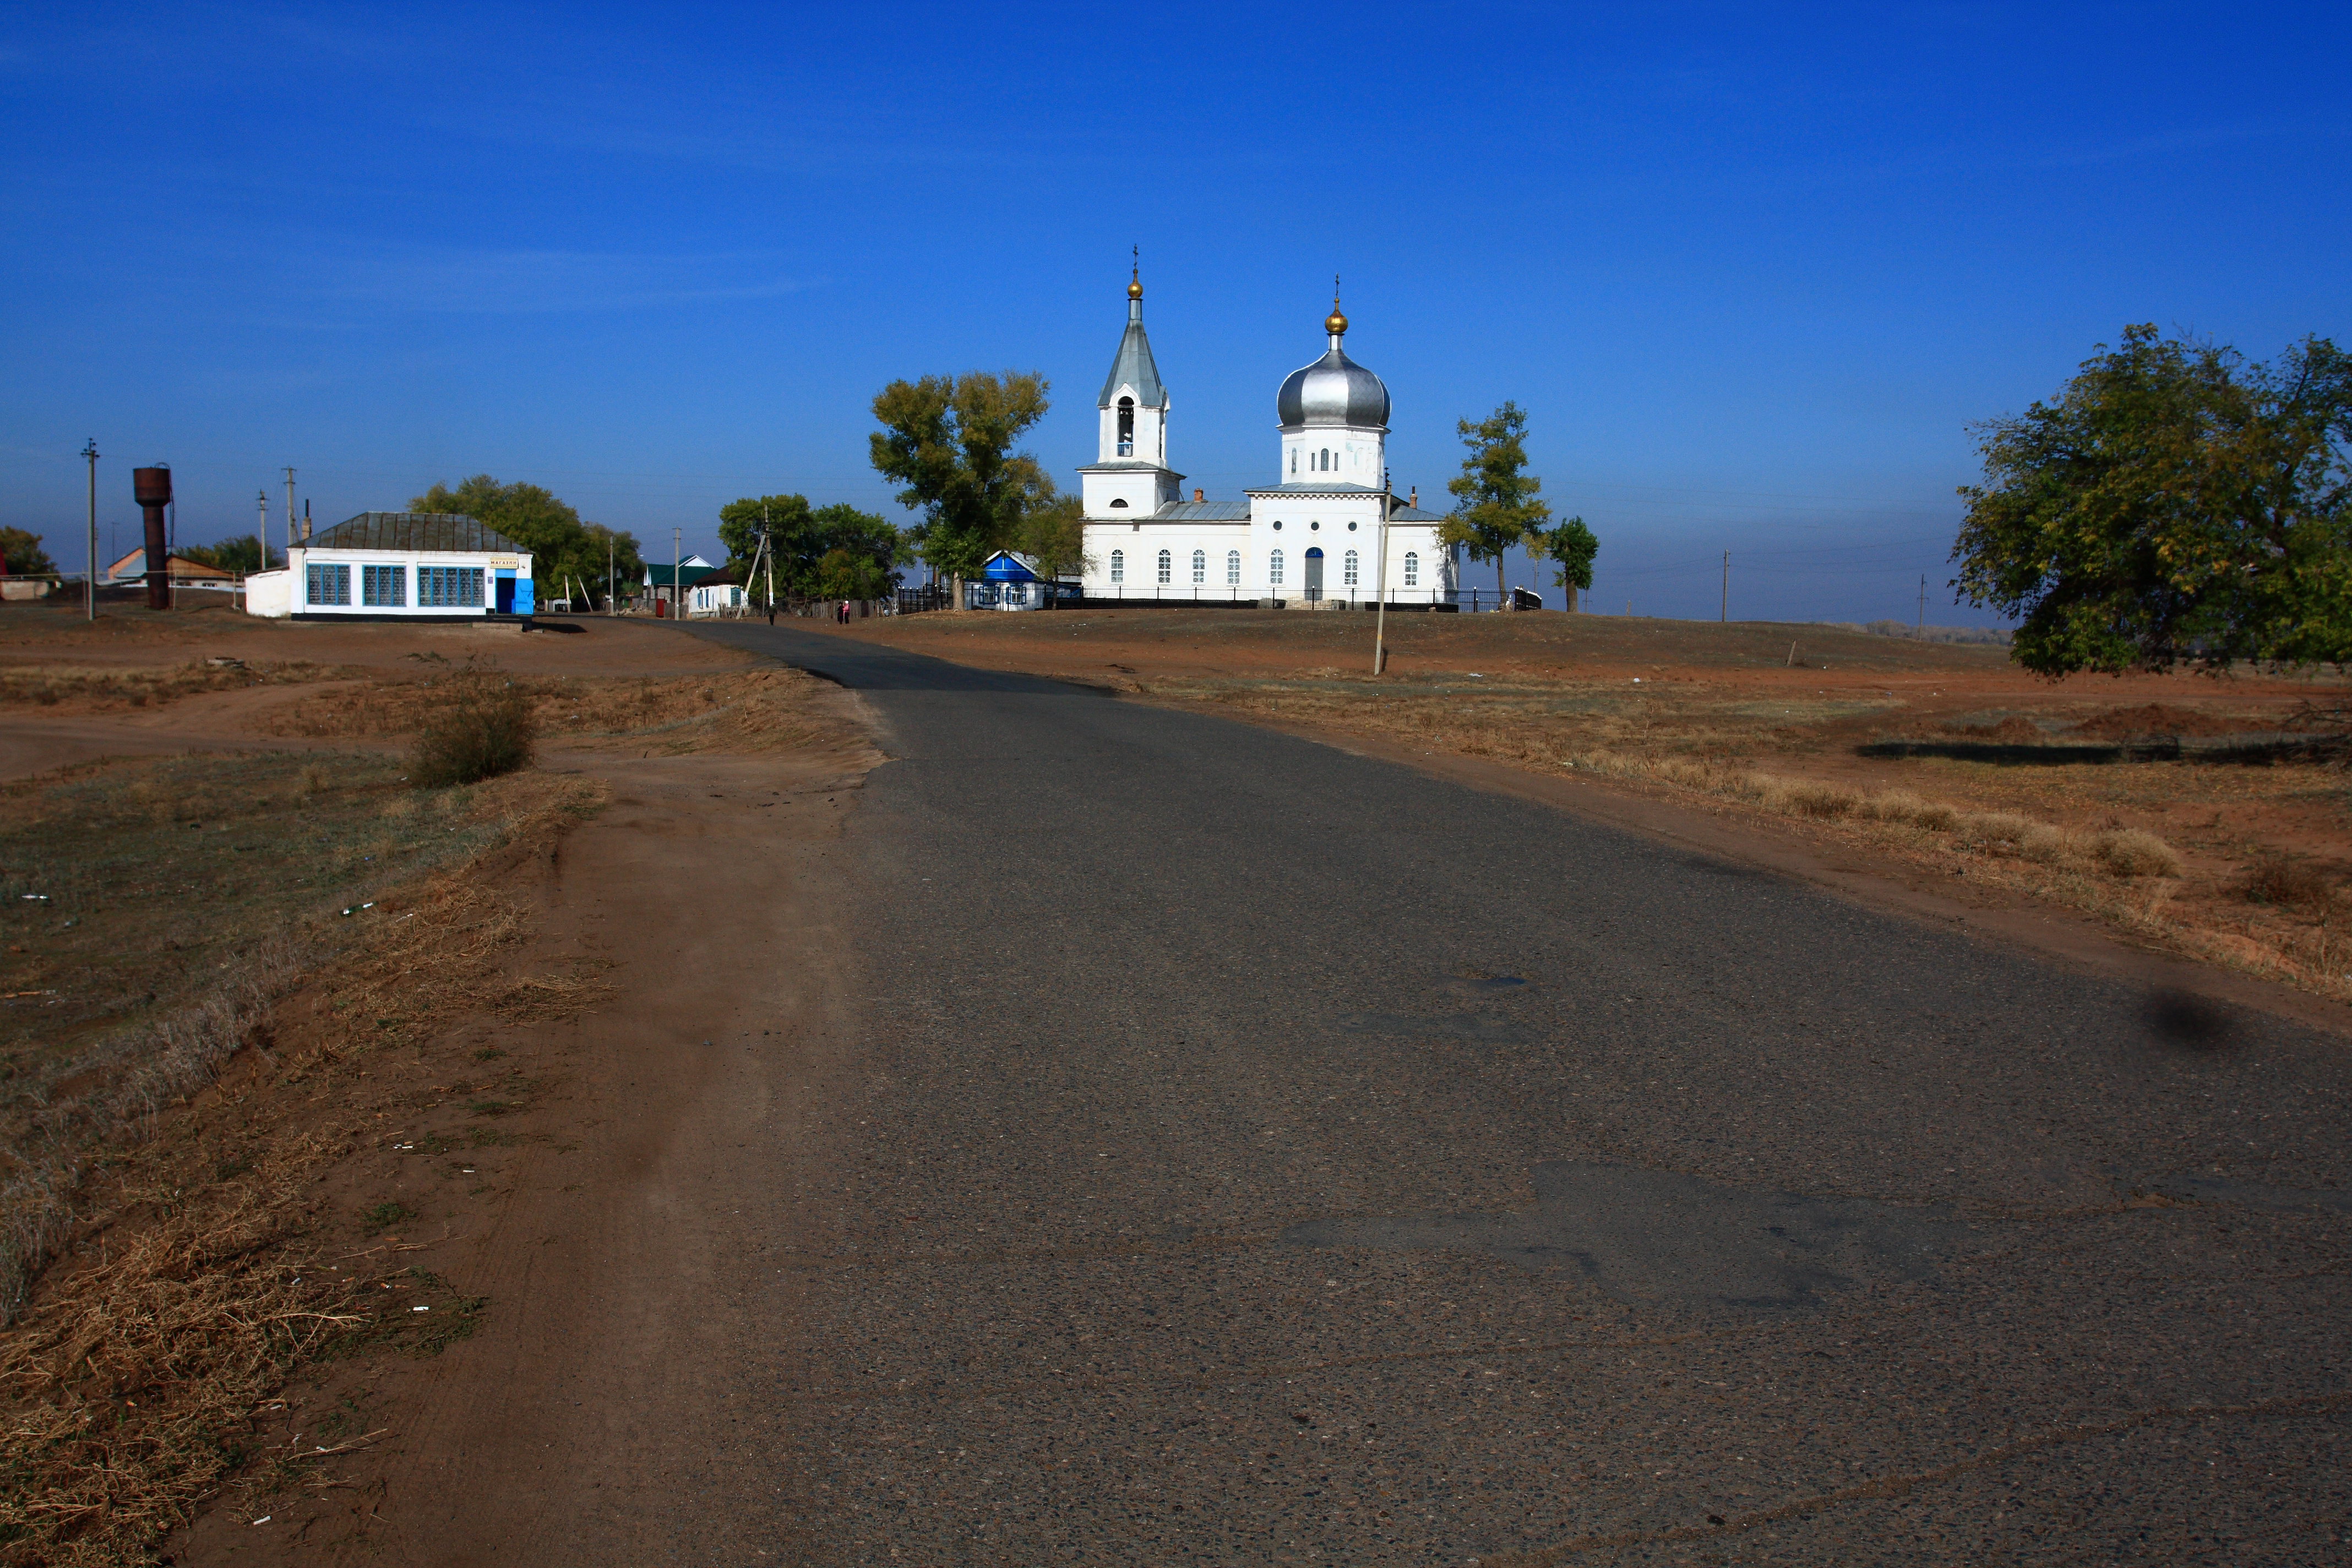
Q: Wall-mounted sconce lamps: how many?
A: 0